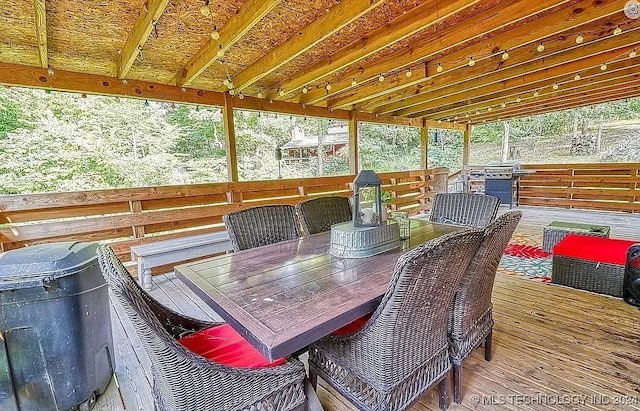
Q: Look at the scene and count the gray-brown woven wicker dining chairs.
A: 6